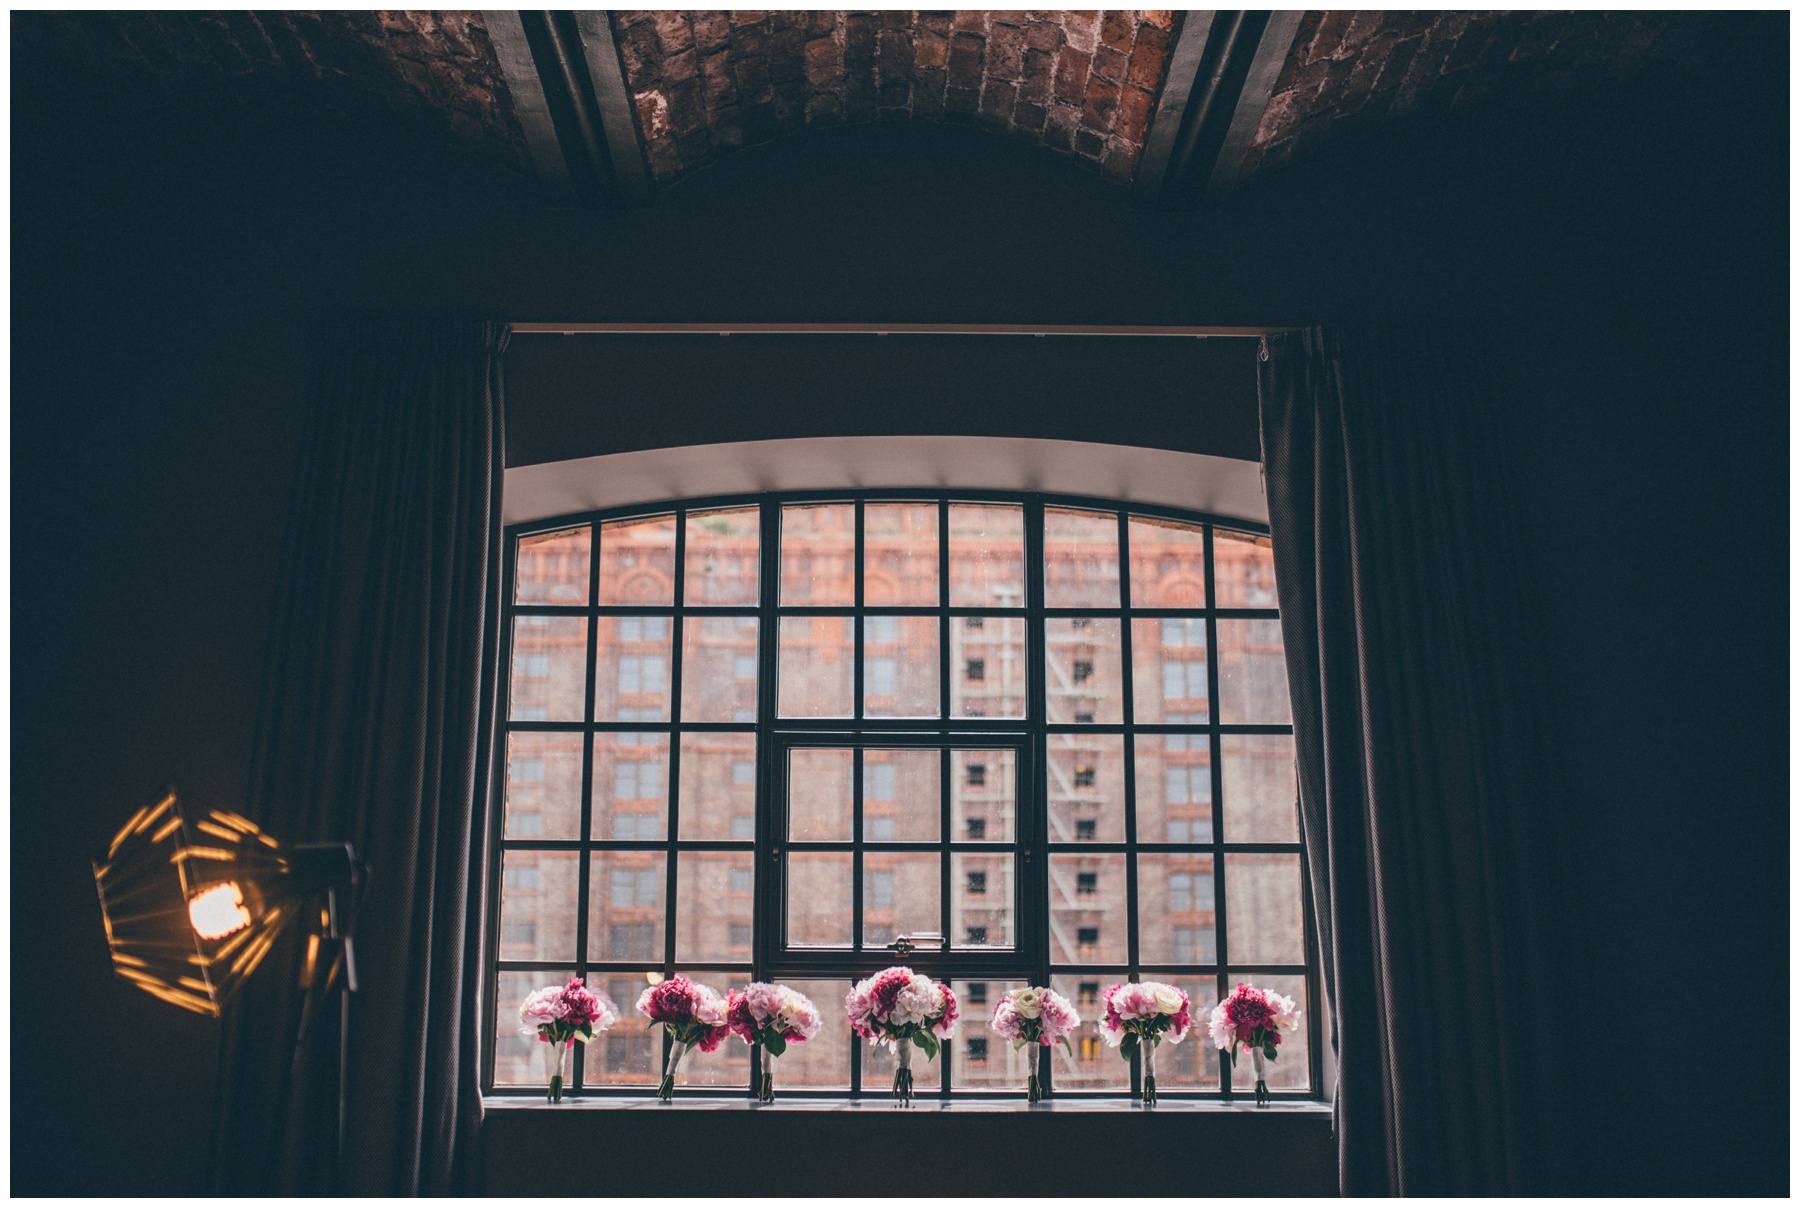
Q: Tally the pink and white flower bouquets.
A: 7